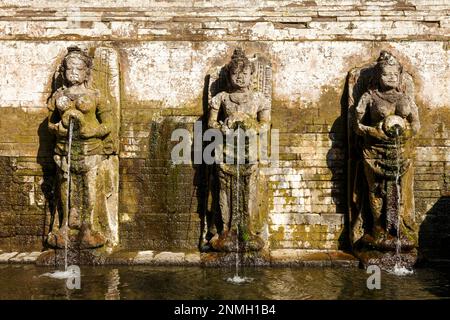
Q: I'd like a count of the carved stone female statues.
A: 3